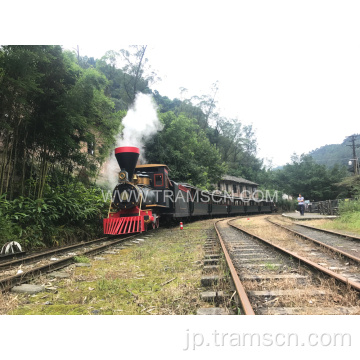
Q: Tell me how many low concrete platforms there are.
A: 1